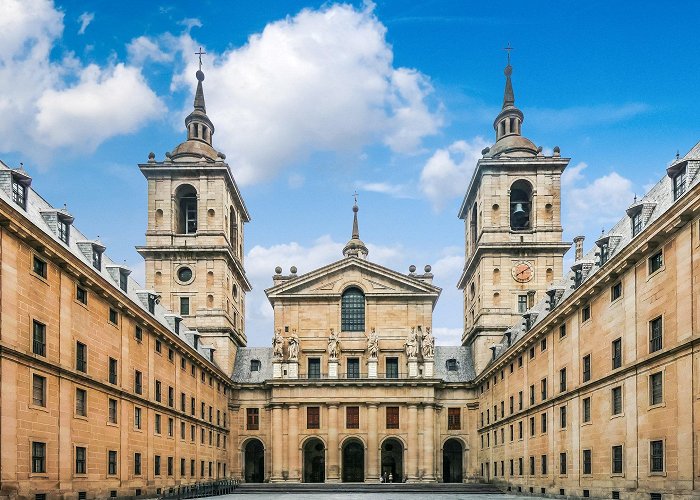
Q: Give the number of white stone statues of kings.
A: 6